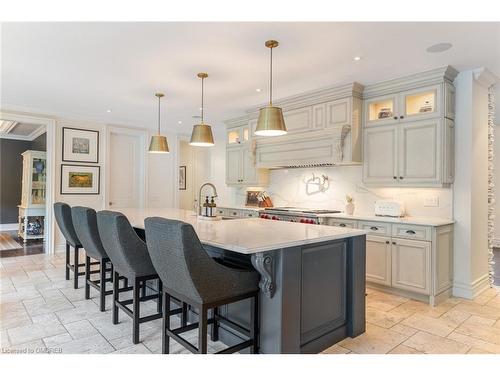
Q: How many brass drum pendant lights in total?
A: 3